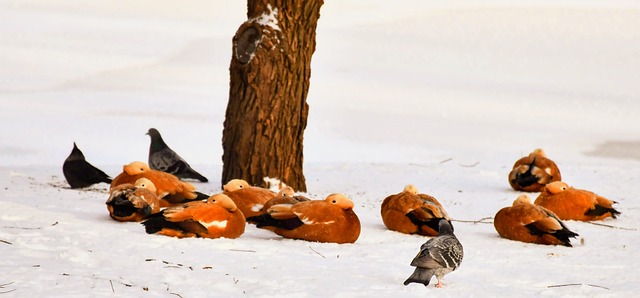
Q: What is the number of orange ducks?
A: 10